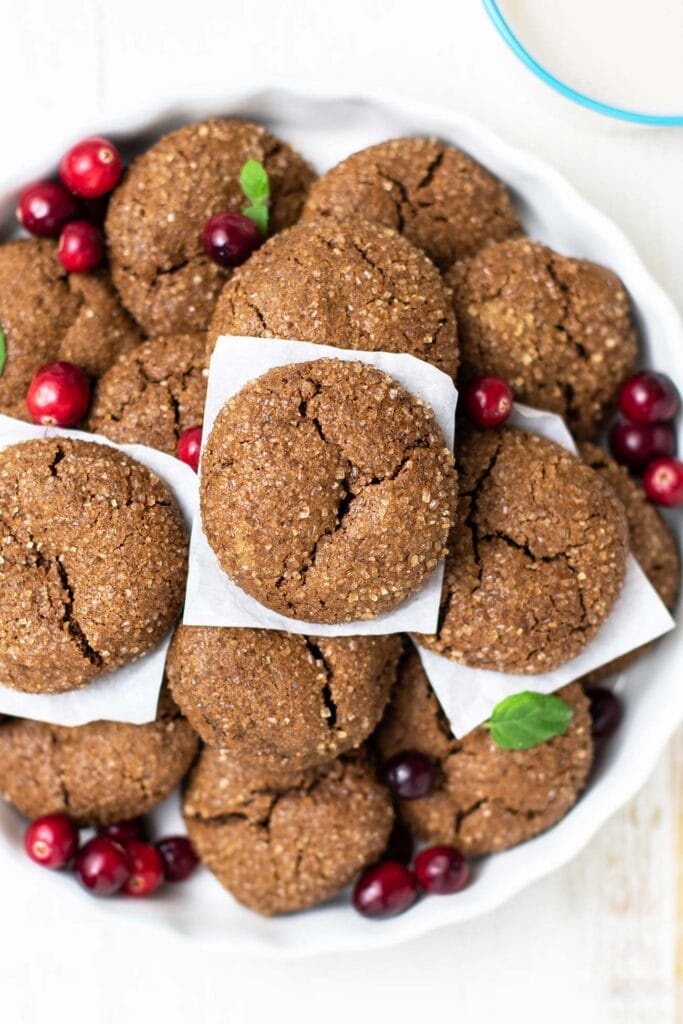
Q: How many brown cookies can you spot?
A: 14